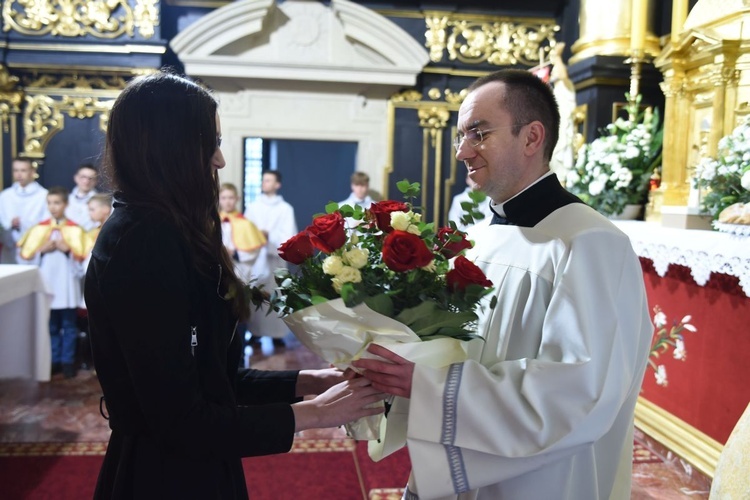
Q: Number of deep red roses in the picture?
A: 6